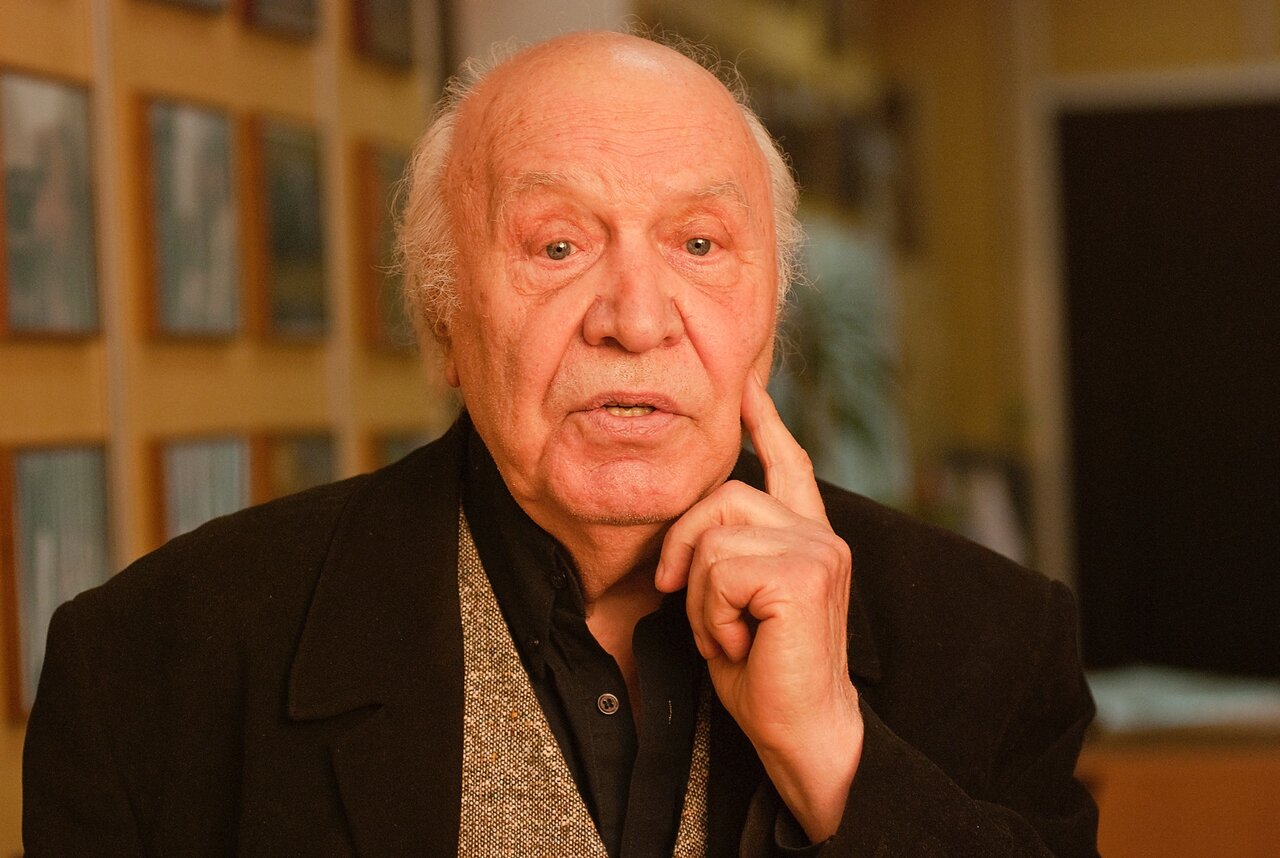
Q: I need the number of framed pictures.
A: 11